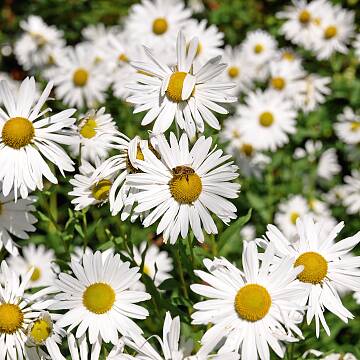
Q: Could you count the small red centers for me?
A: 0